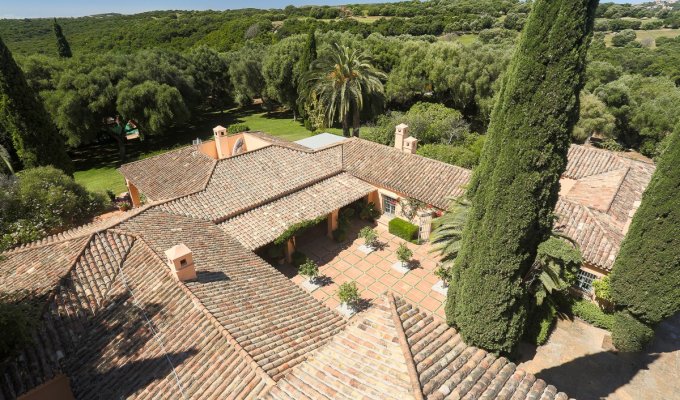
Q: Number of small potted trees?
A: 5